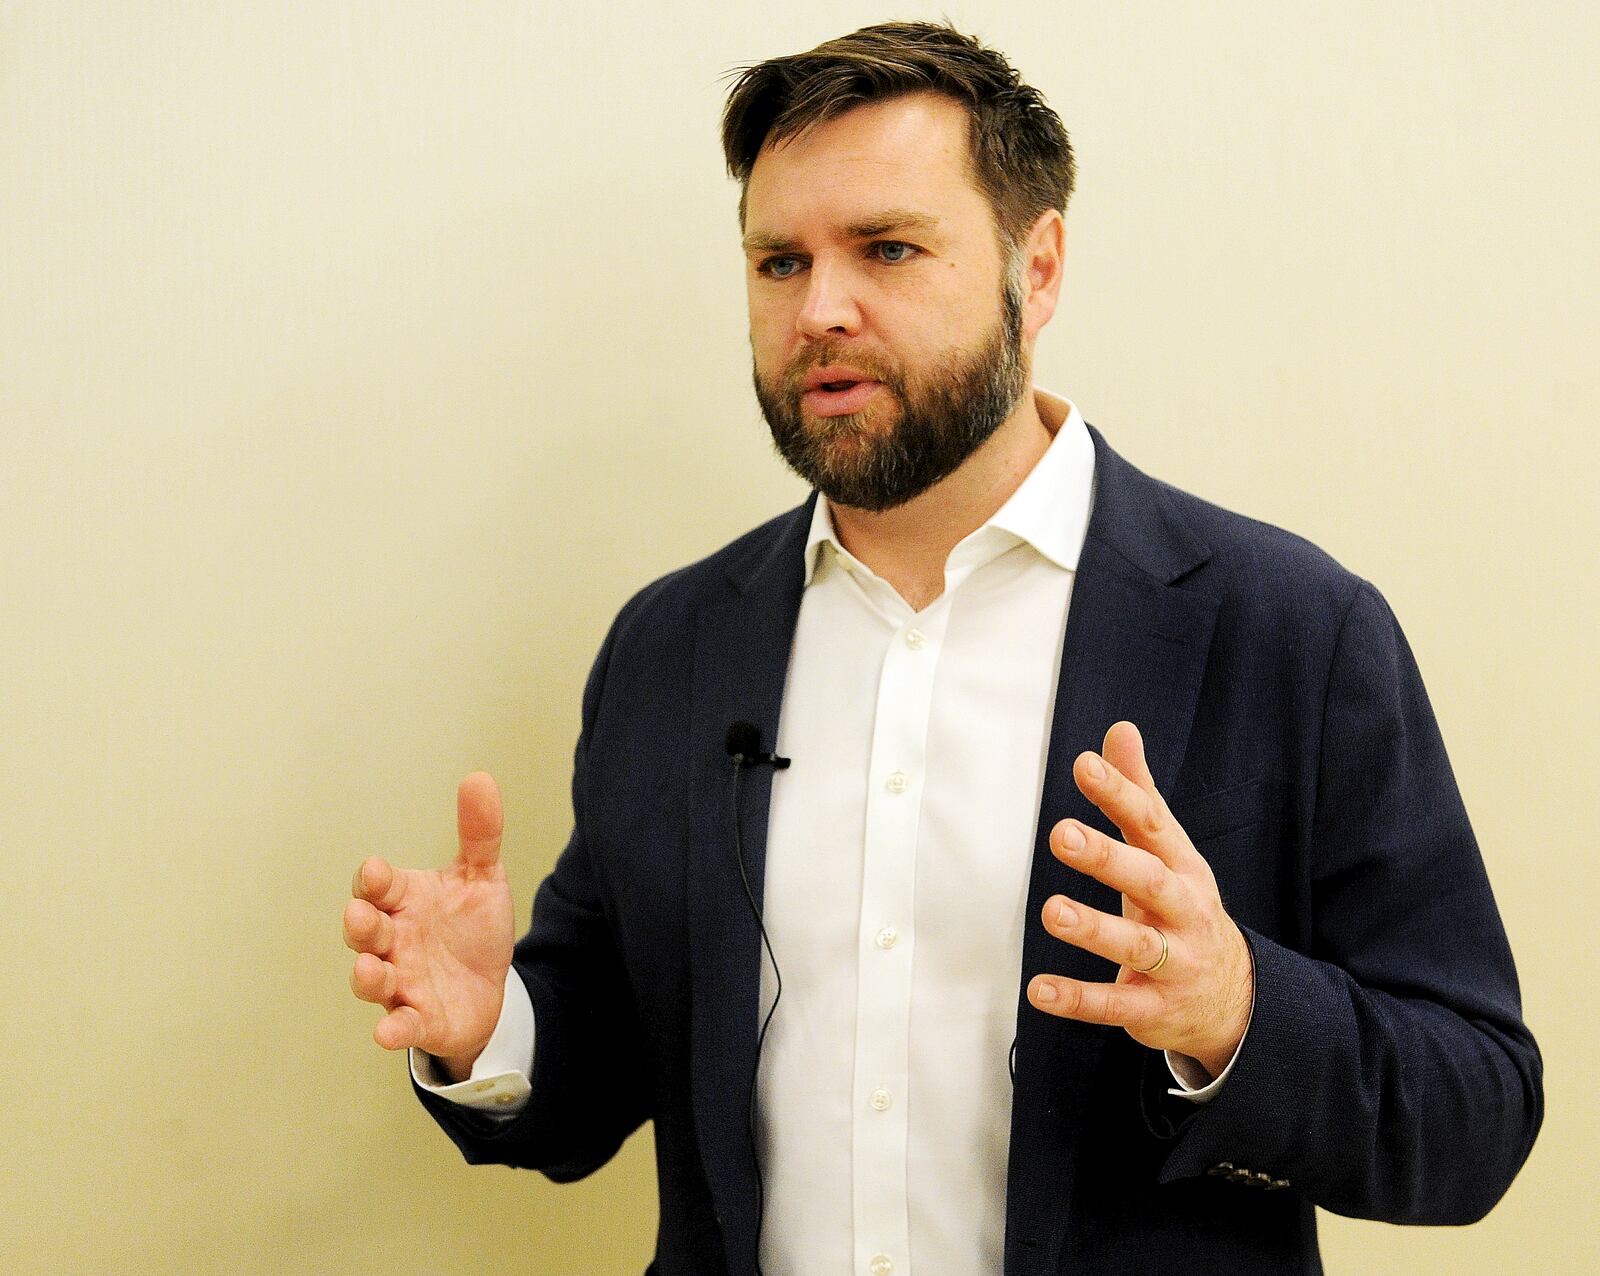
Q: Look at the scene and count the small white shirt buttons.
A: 5